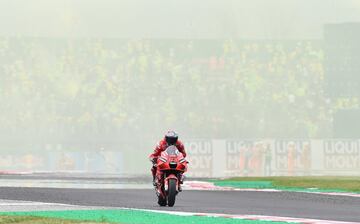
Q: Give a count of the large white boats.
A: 0